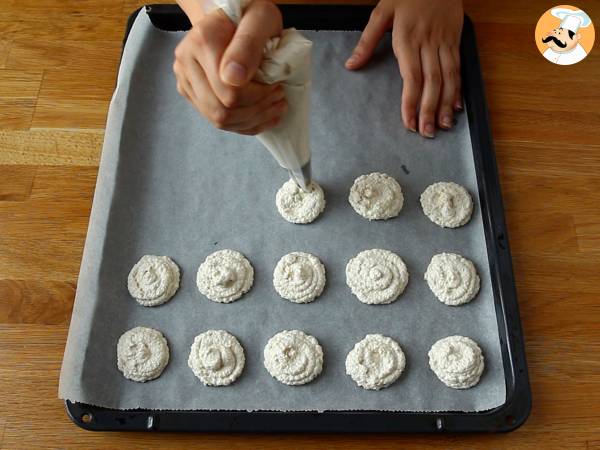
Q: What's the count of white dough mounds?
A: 13